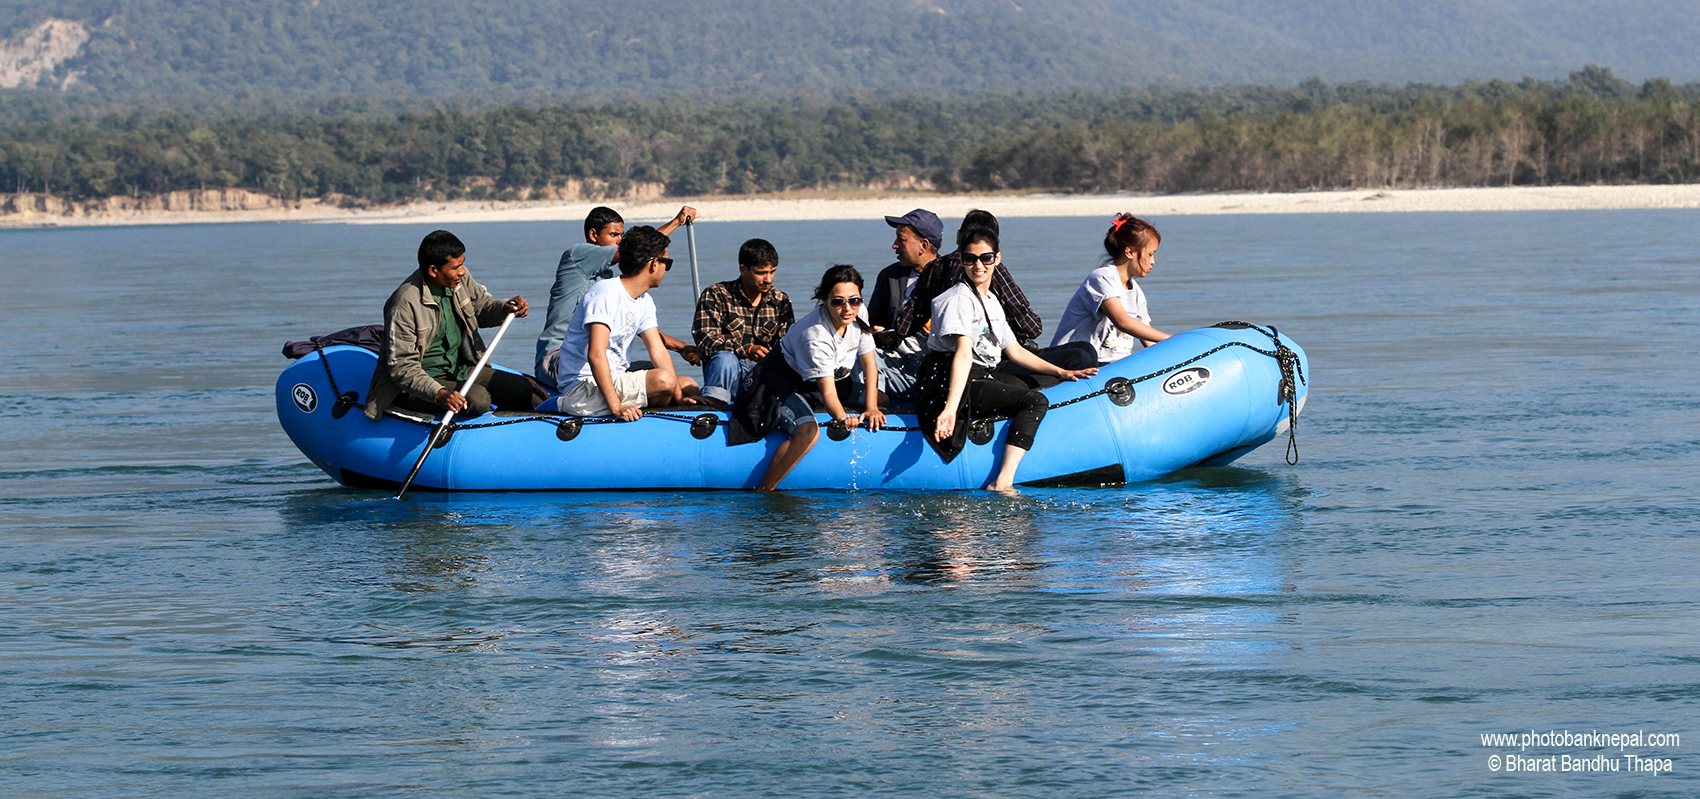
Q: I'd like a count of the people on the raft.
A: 9